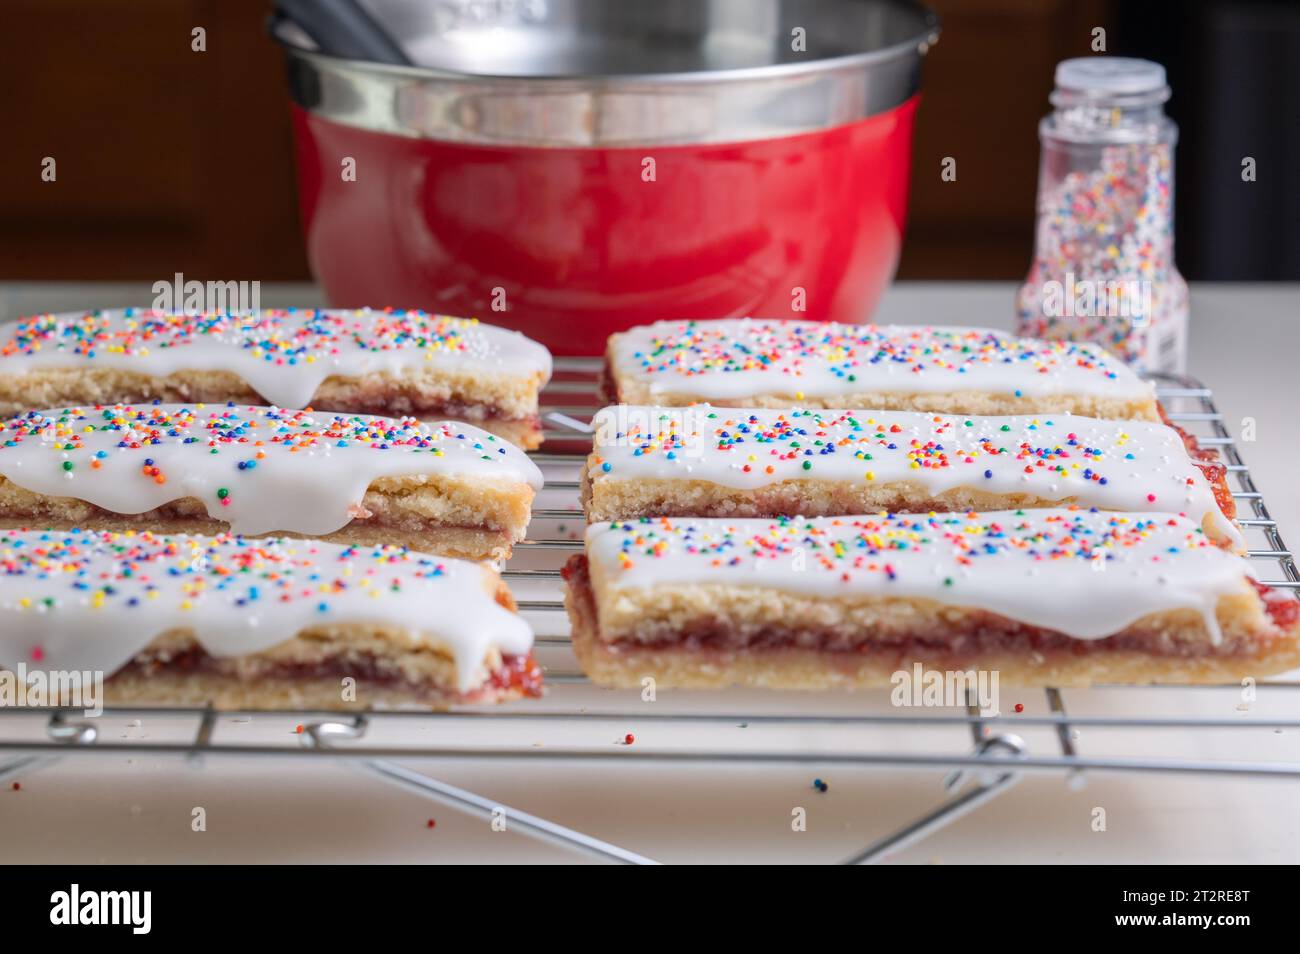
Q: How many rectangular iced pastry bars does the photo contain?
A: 6